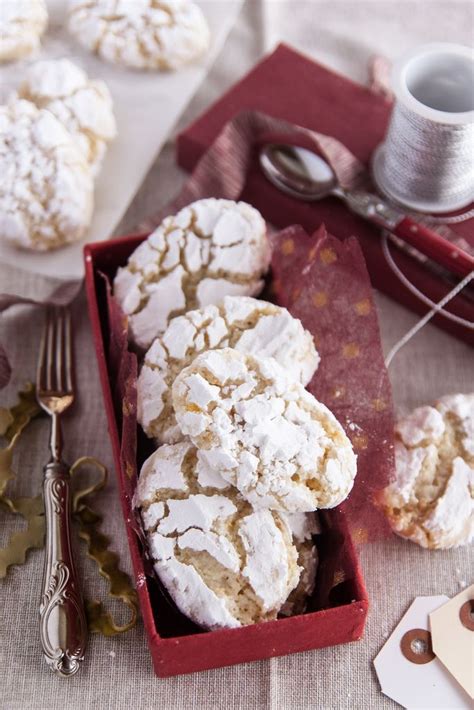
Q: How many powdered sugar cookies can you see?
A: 10